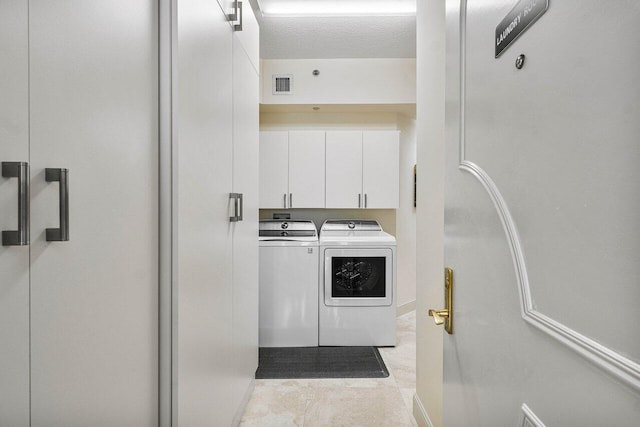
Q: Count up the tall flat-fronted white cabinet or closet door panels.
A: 4